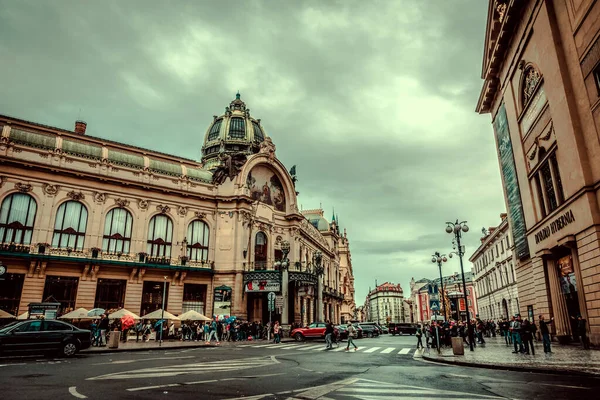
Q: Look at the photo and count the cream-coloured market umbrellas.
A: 6